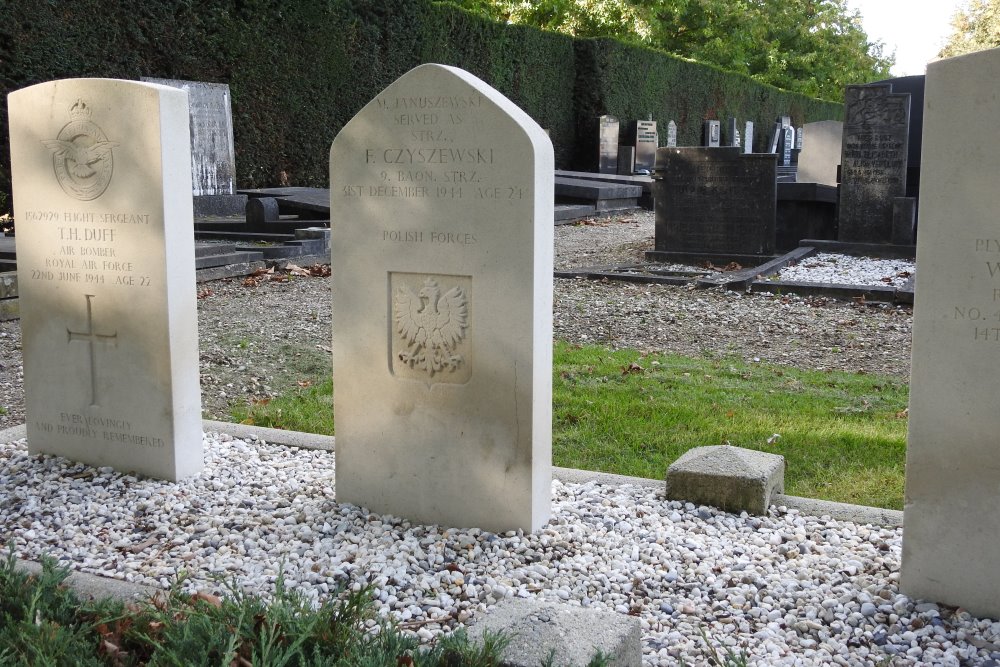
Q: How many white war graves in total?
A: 3